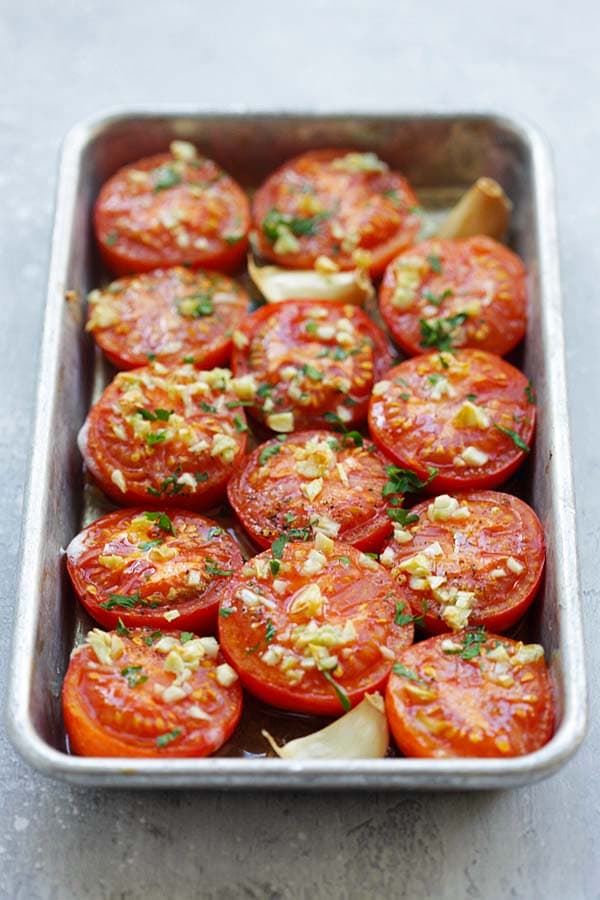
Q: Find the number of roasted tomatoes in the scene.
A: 13